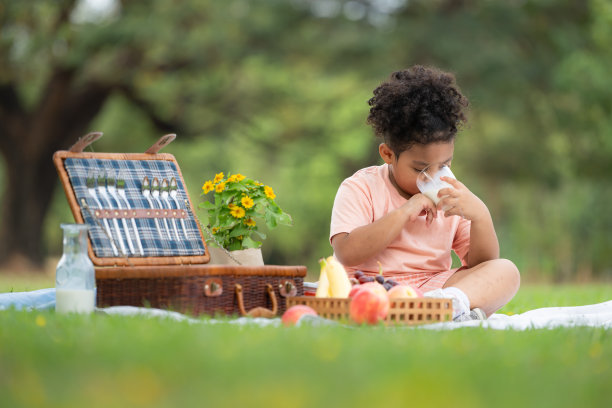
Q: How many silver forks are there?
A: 4